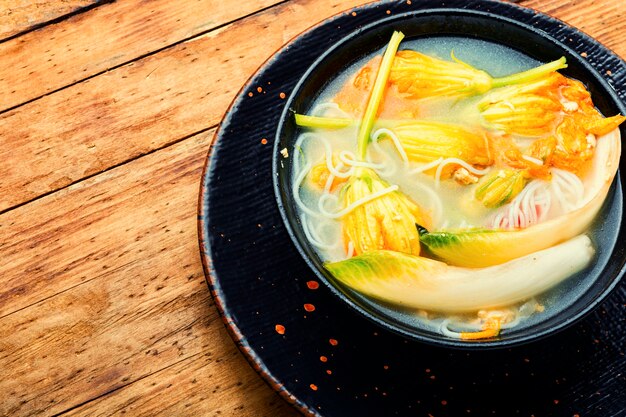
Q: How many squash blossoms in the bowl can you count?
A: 5